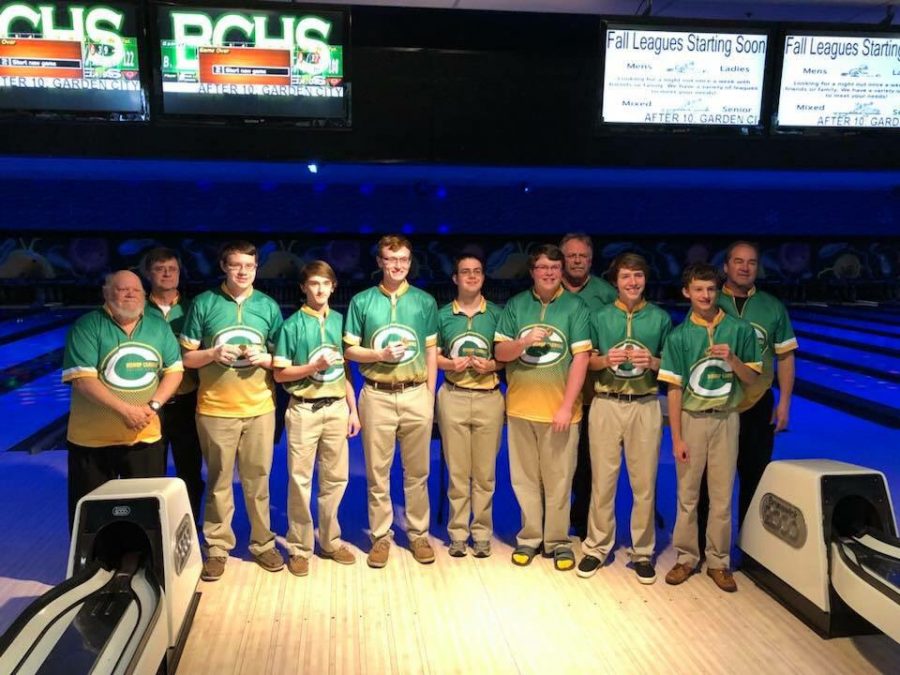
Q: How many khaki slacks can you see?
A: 7